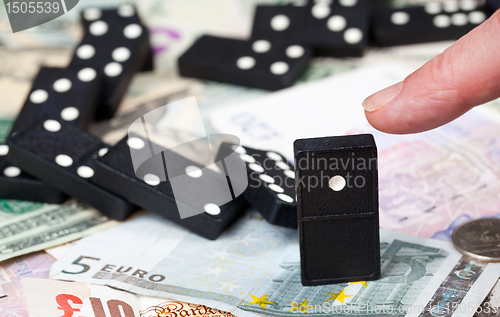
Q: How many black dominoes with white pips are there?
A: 12